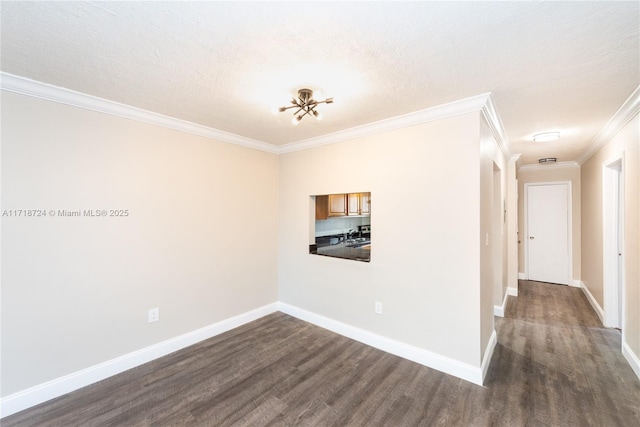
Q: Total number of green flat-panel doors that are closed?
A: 0